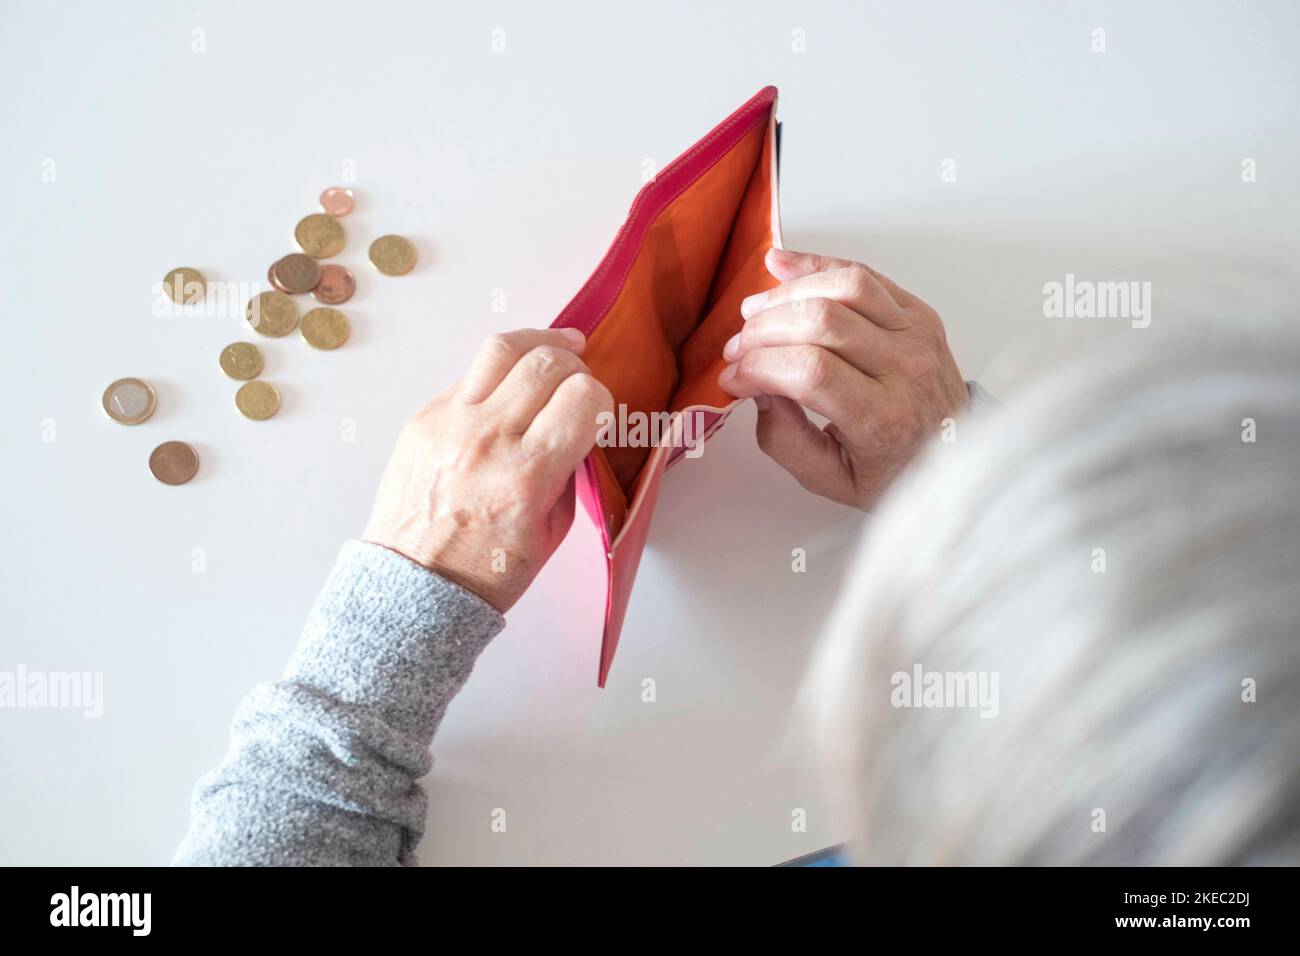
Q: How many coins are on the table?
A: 13